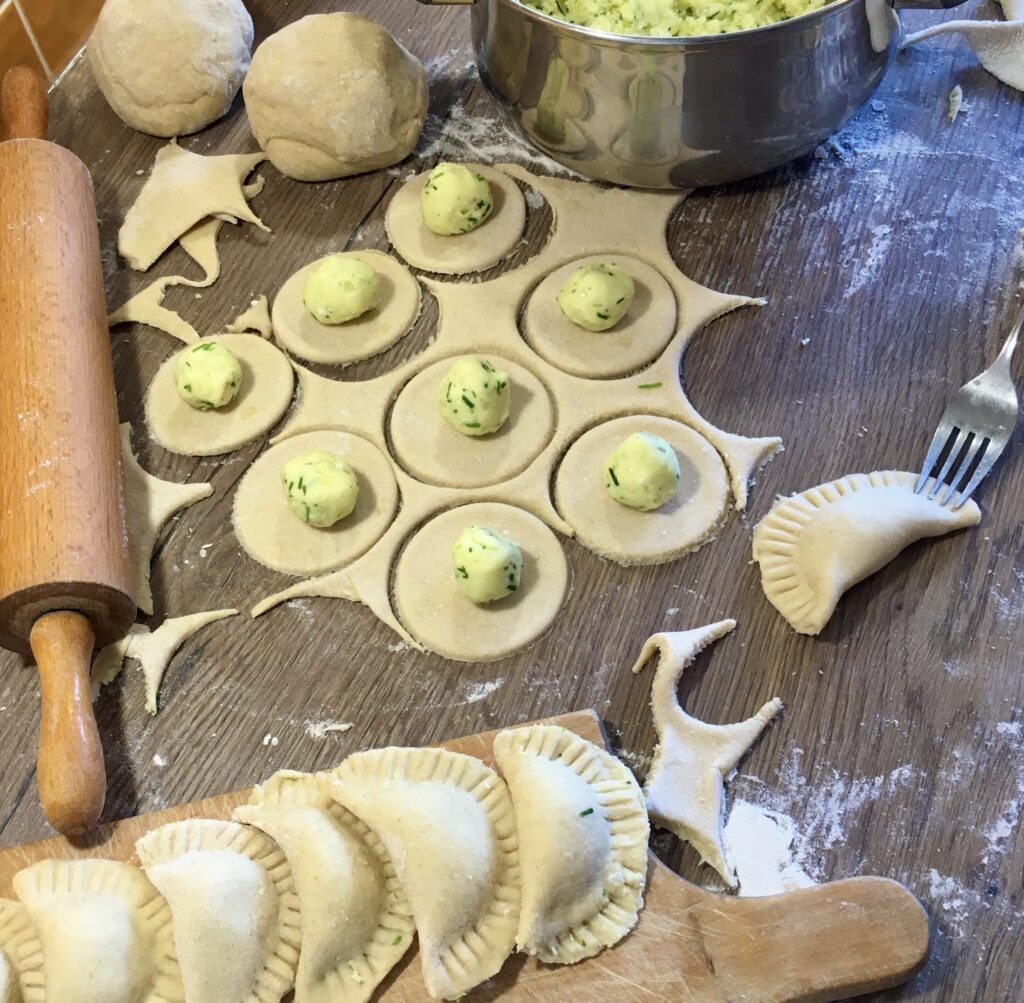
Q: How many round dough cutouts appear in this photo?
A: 8